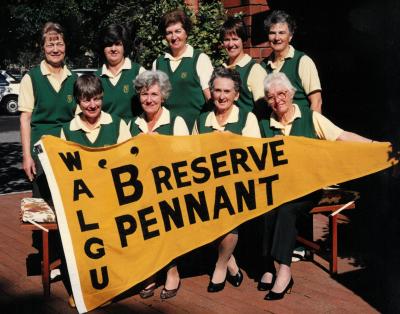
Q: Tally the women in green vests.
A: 9